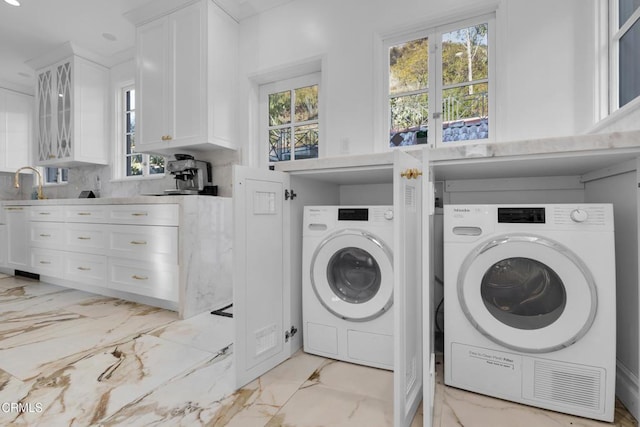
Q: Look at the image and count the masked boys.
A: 0